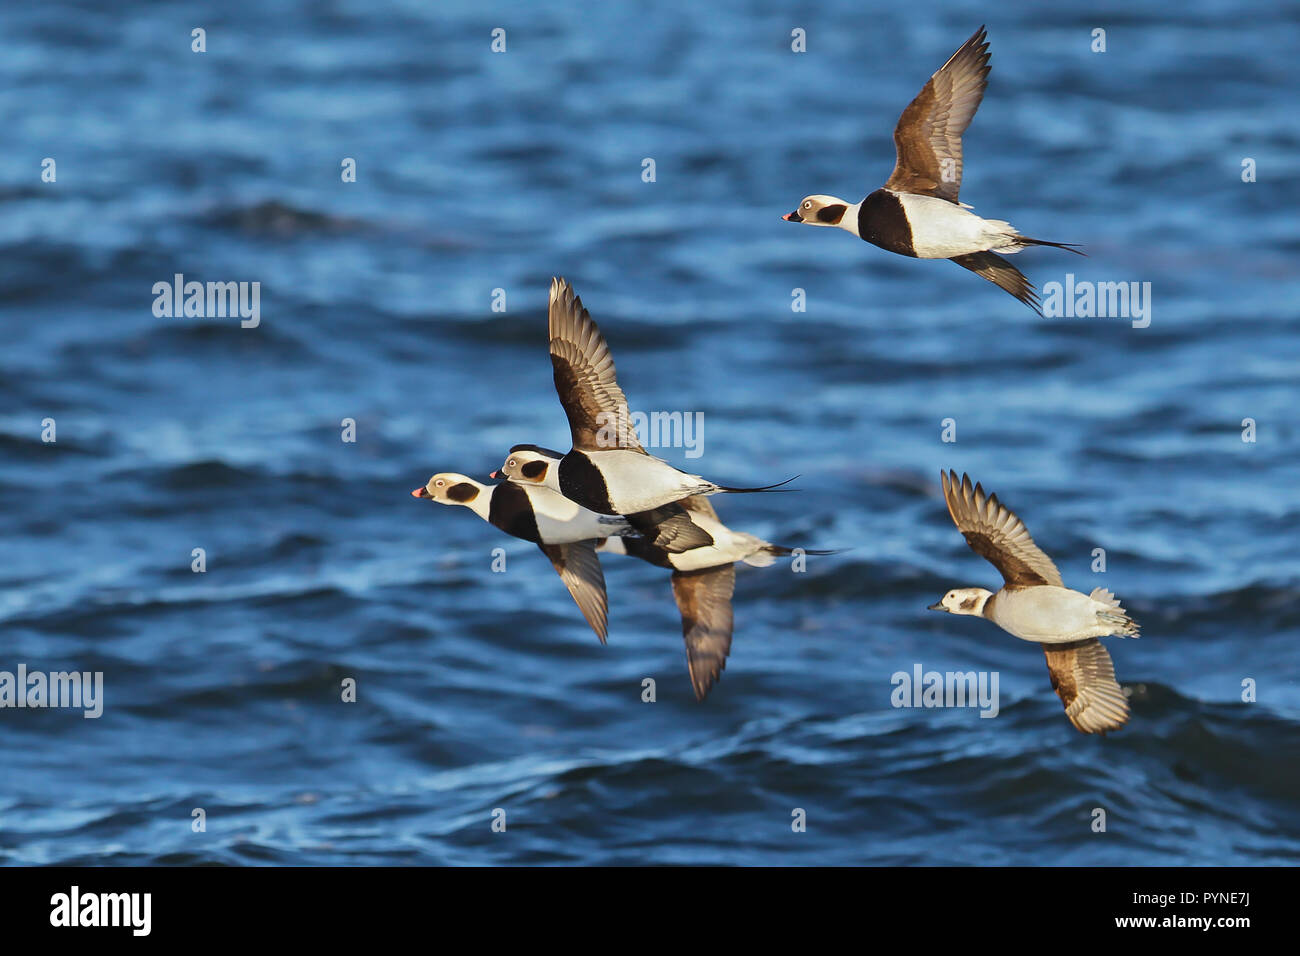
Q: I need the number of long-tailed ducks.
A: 5